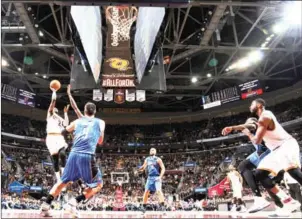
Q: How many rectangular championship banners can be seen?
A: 5